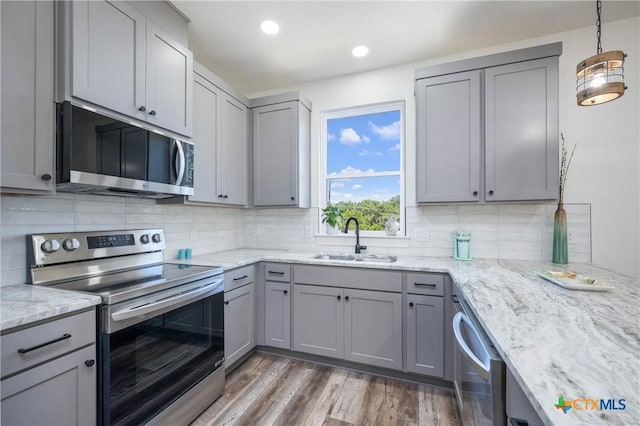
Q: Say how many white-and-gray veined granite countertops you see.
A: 2